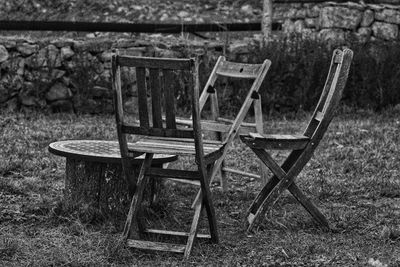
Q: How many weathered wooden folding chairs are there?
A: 3